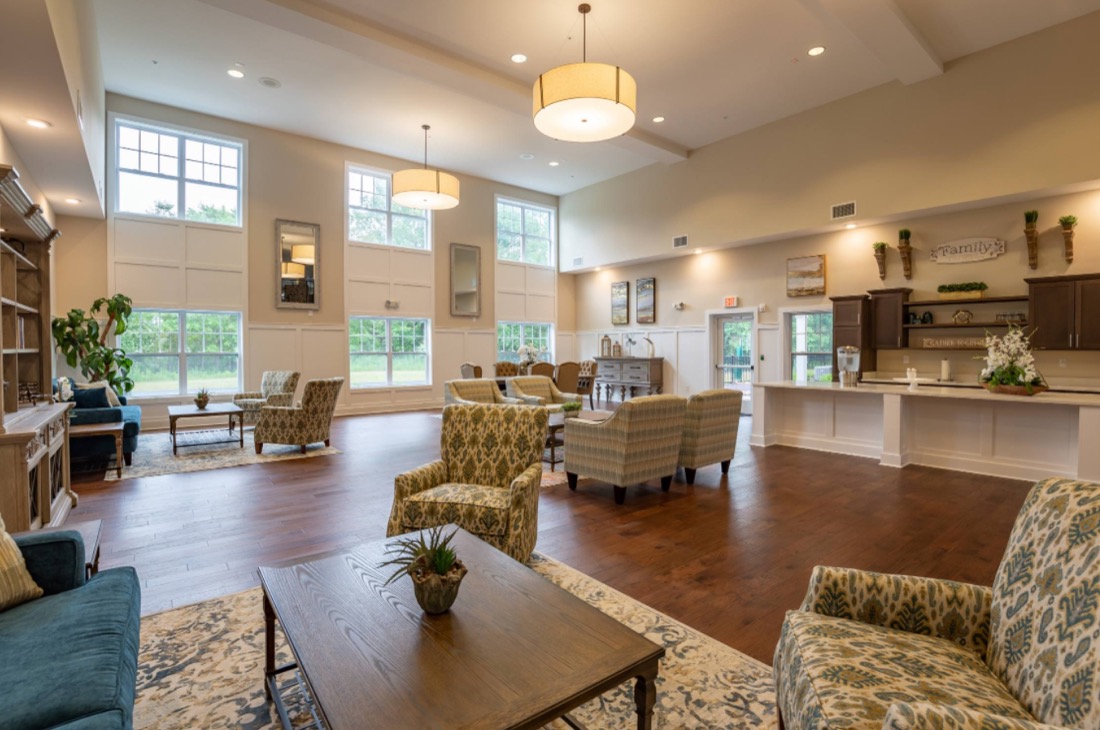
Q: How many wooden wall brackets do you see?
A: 4